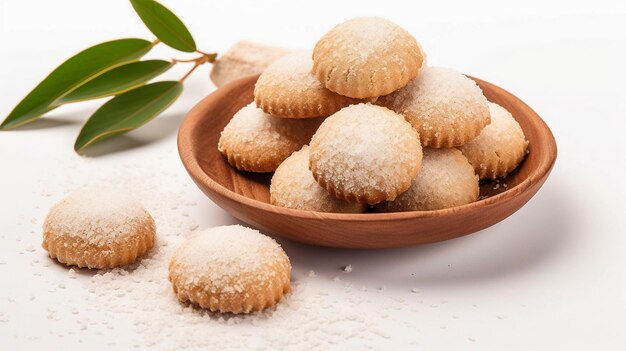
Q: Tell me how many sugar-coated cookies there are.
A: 10